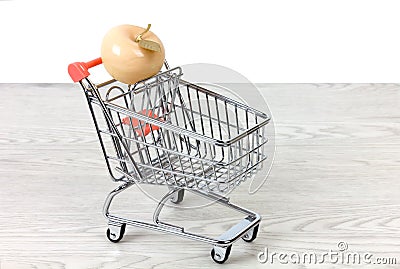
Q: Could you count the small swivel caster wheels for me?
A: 4